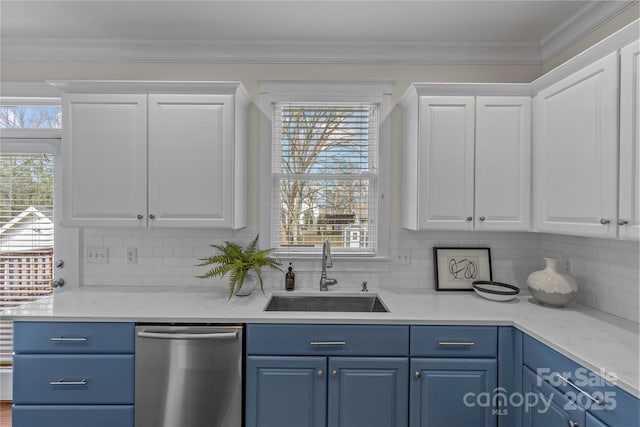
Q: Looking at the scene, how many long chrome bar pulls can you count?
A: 5